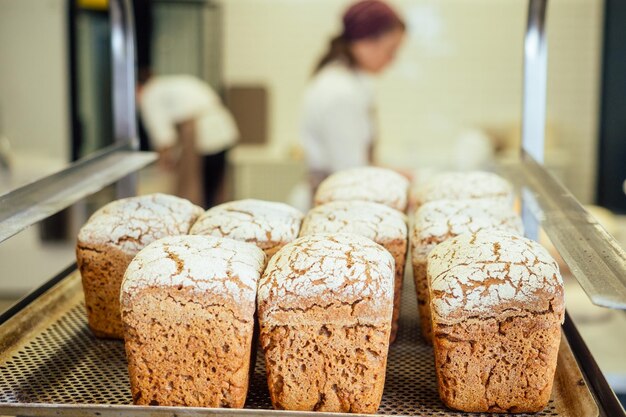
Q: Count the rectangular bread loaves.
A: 9